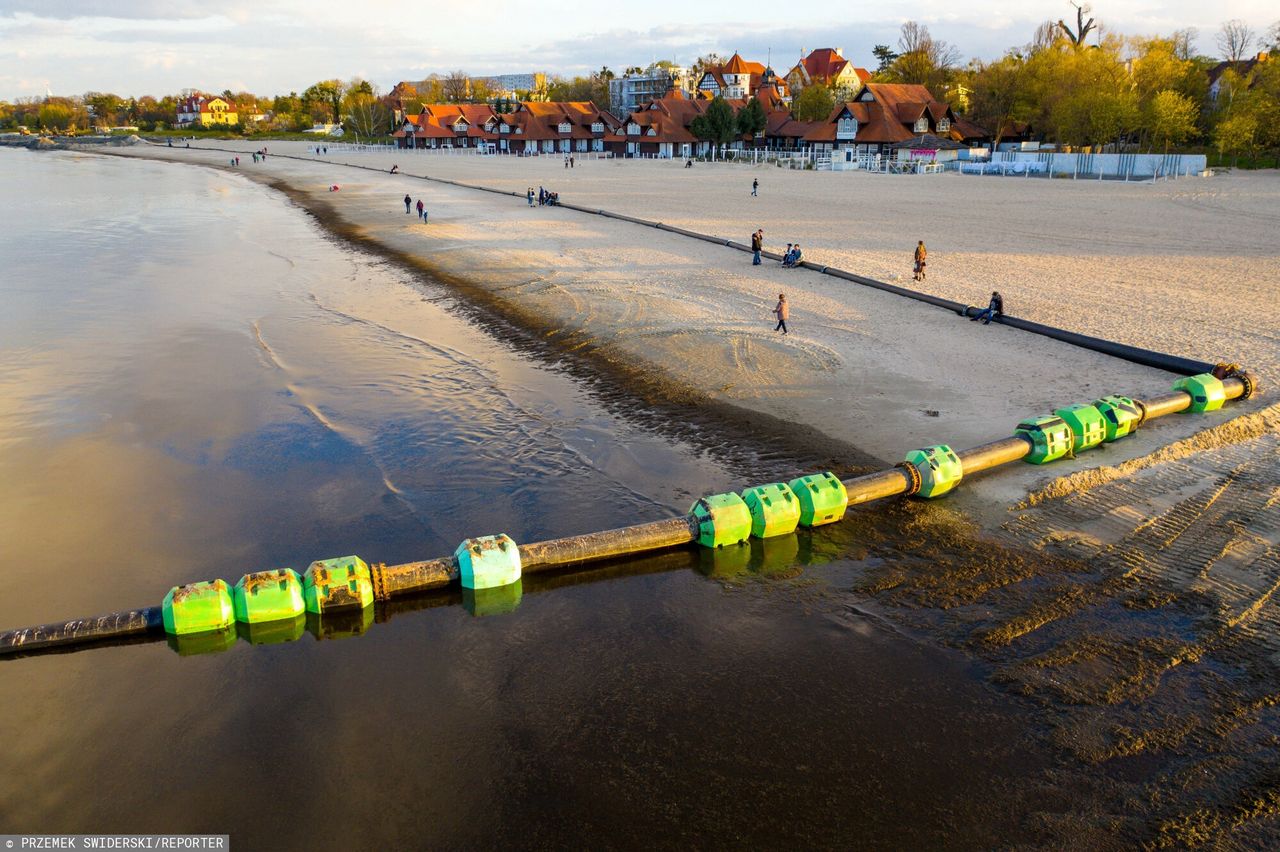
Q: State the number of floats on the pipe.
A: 12